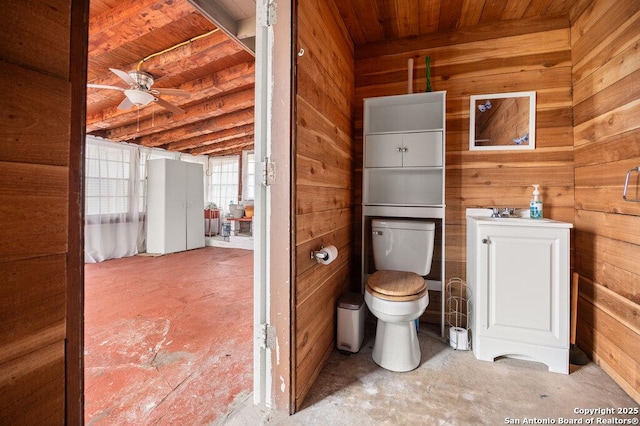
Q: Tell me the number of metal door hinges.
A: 3